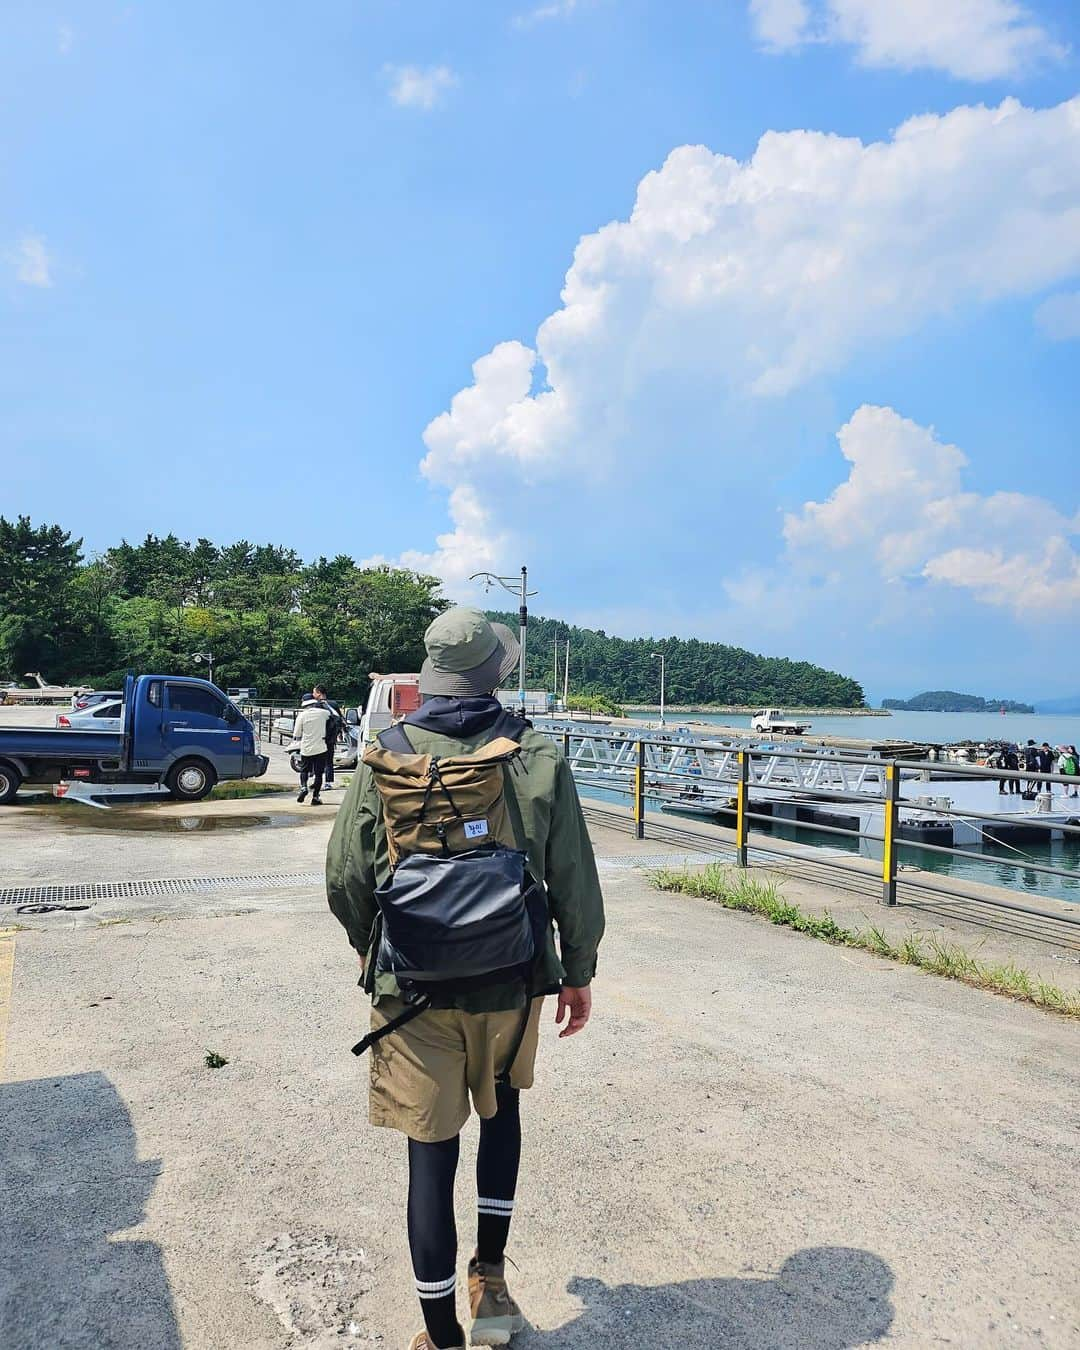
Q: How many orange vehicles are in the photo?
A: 0